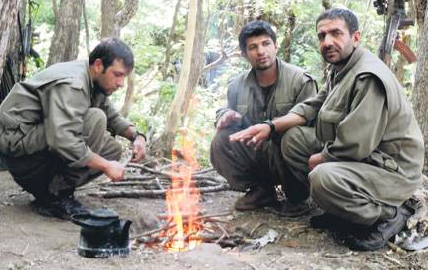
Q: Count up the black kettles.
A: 1